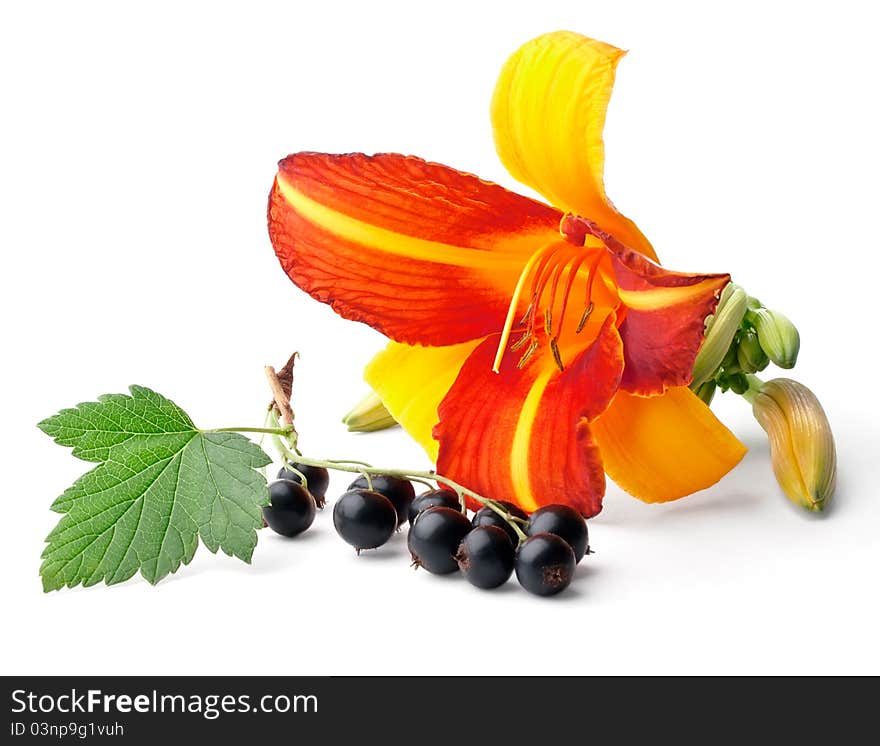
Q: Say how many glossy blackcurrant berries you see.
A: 10